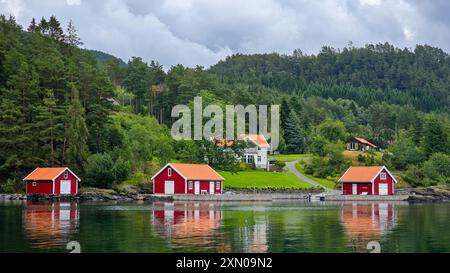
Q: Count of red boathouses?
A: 3